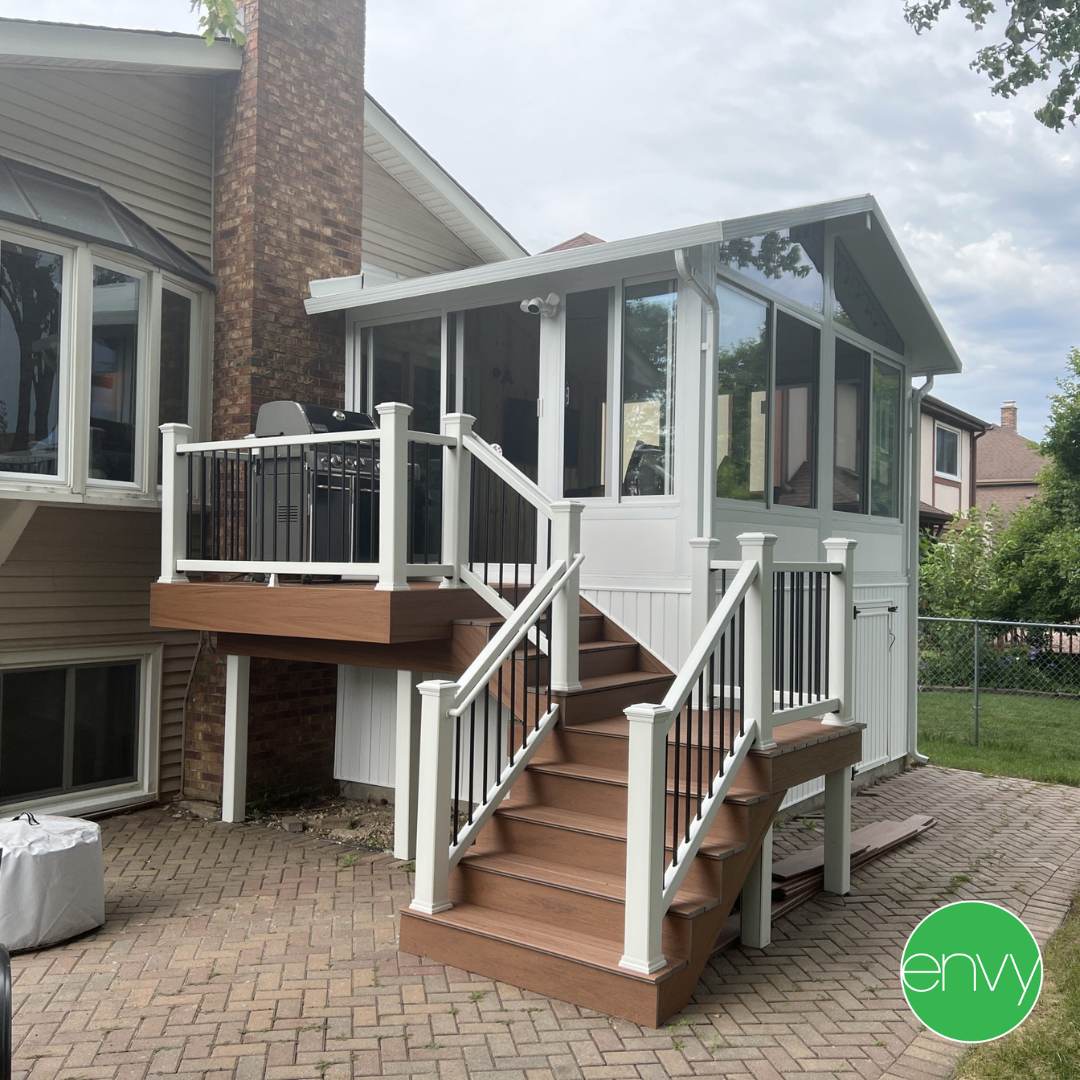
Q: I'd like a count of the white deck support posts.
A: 4